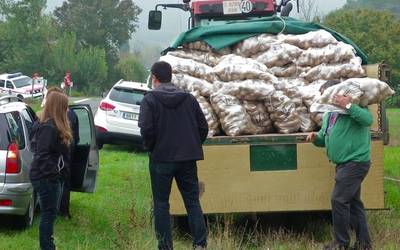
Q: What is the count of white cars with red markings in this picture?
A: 1